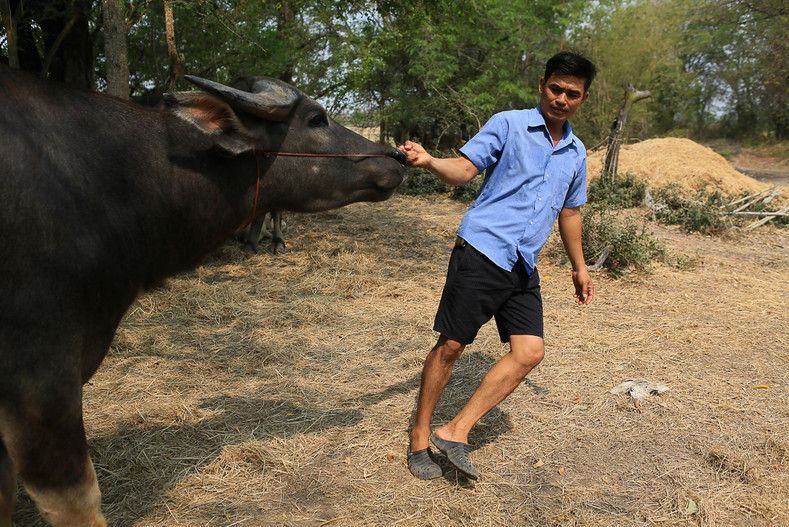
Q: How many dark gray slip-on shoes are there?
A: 2